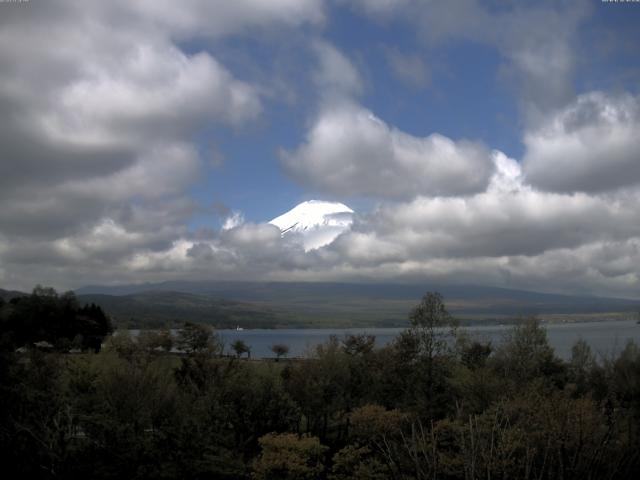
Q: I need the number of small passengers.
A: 0